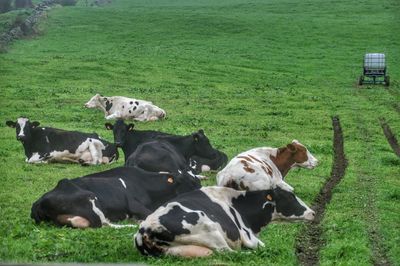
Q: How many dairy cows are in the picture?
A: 7